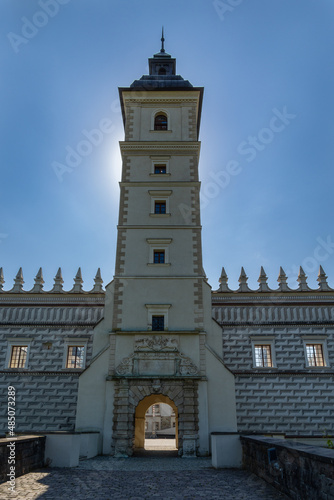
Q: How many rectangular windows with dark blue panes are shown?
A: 4